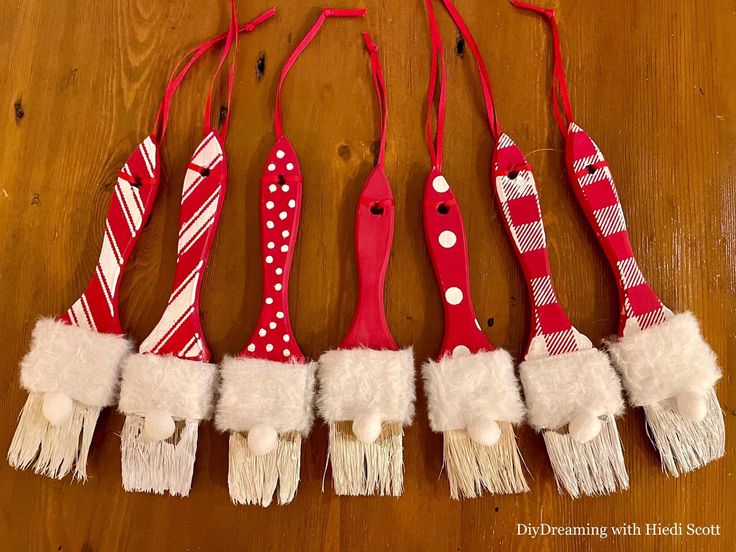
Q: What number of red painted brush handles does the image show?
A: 7